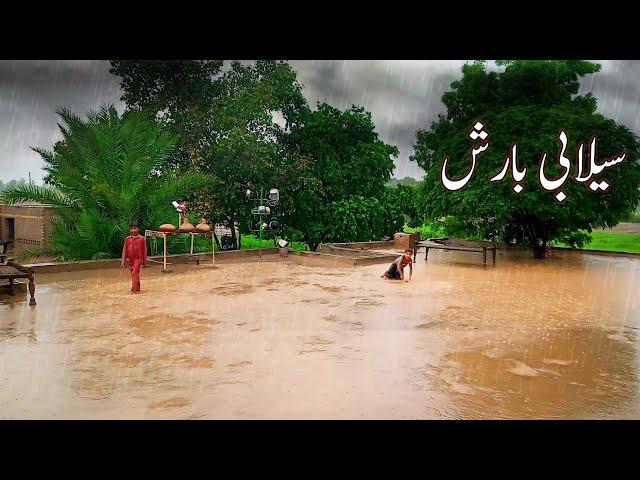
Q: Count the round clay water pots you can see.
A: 3